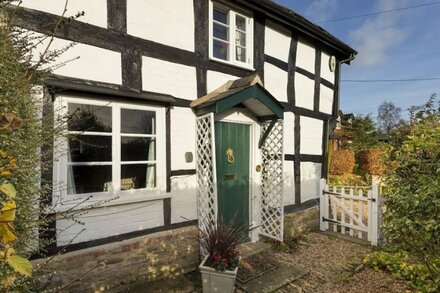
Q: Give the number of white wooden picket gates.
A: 1